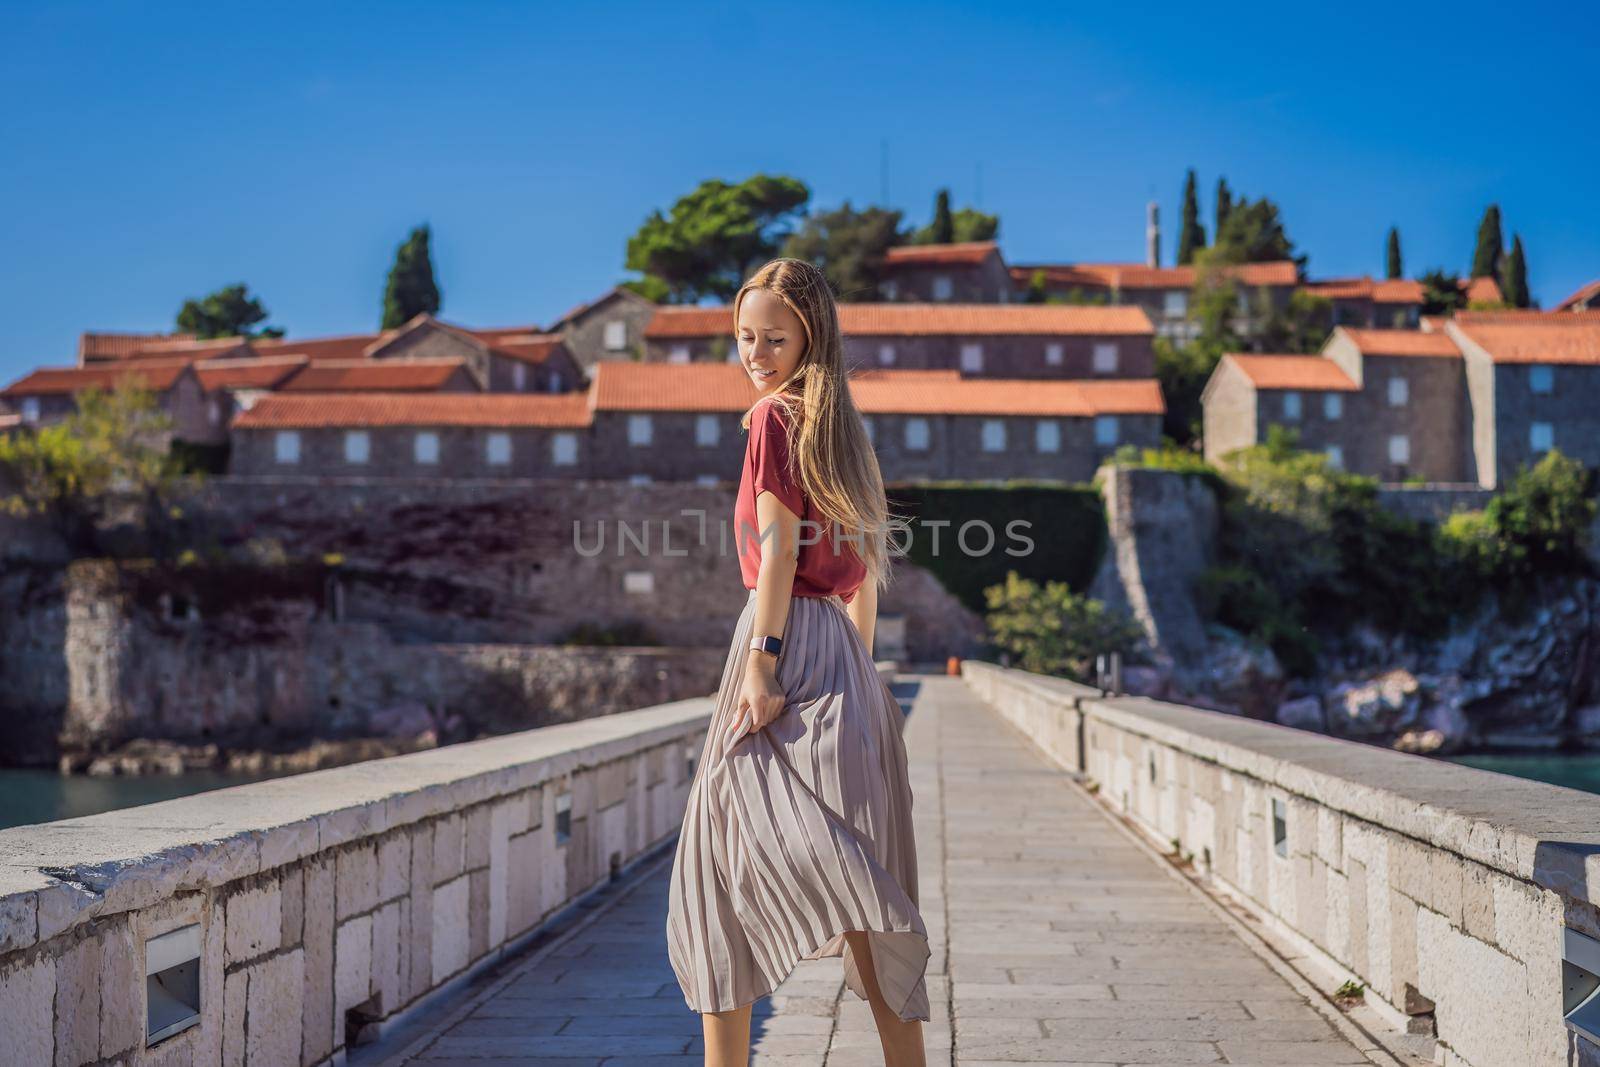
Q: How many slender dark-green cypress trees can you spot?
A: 7